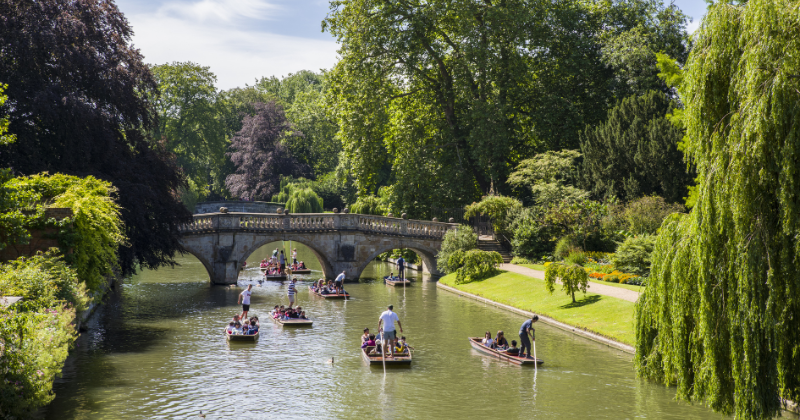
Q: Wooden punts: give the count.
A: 9